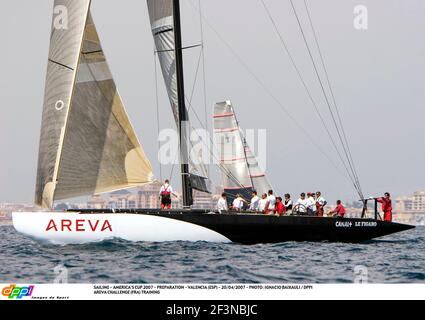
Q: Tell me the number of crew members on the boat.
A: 14